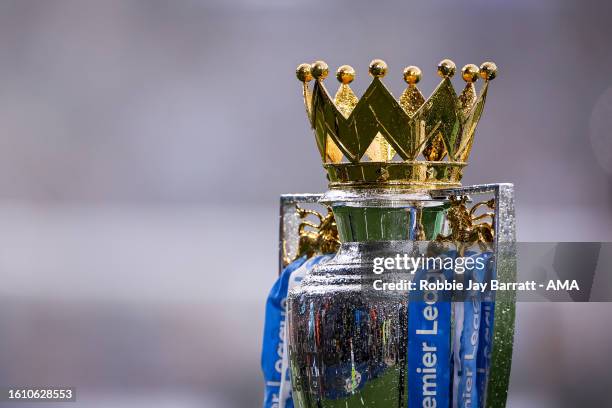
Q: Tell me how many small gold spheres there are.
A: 8